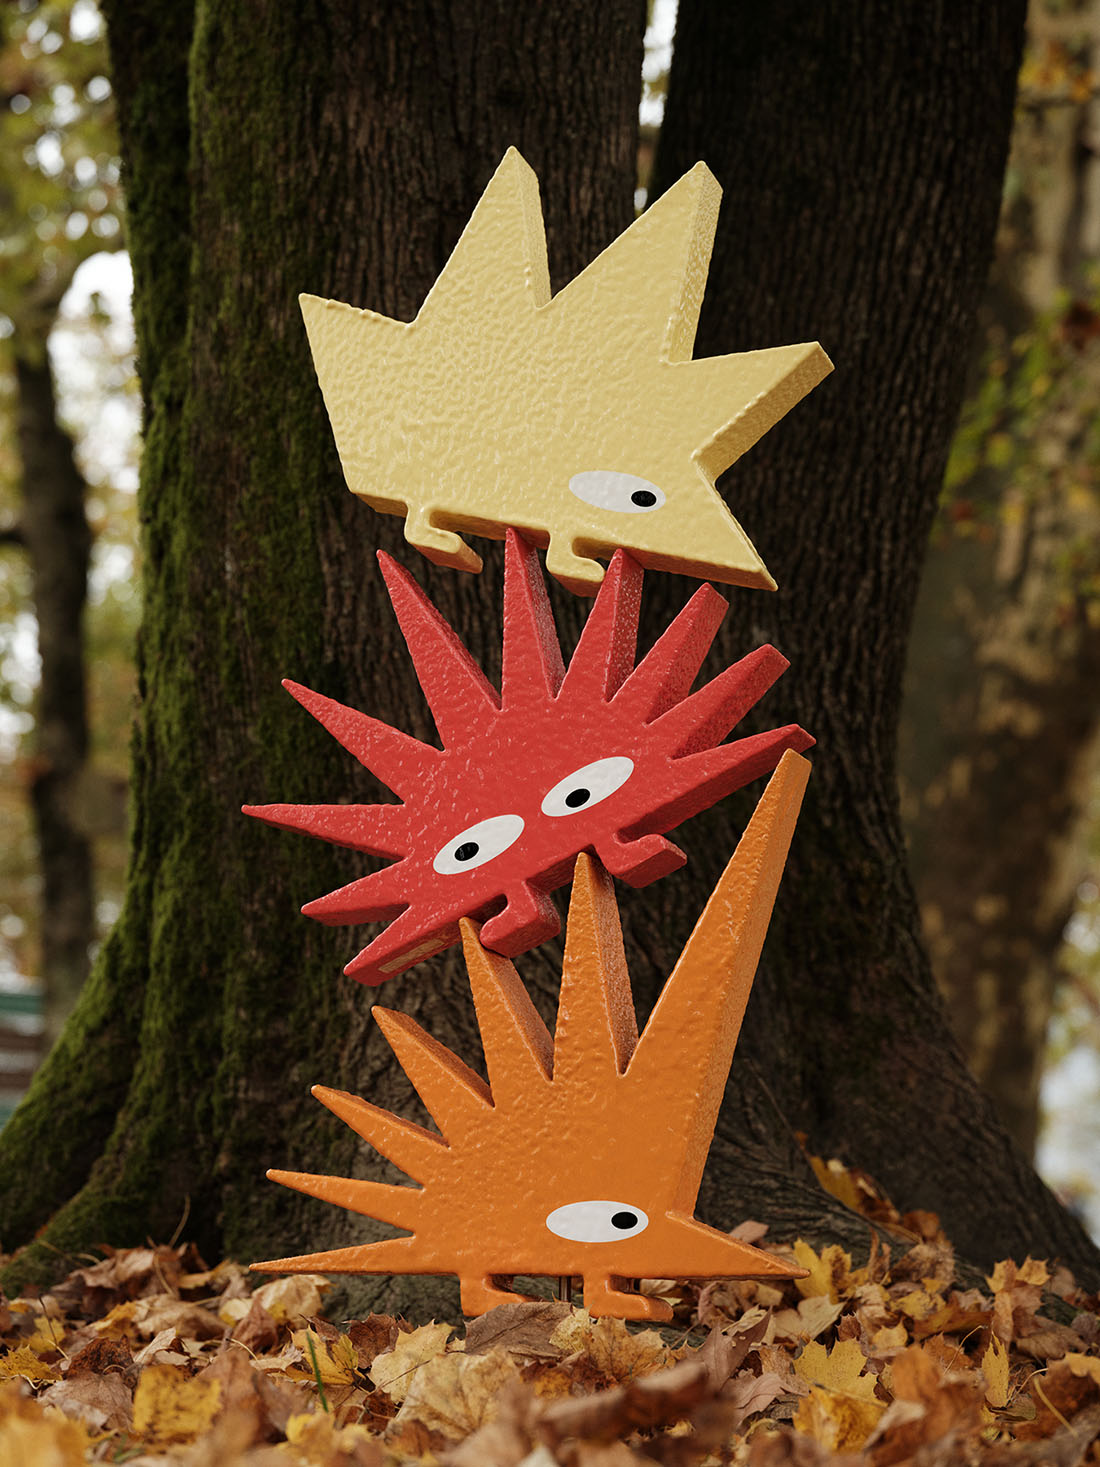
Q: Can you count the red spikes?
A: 10